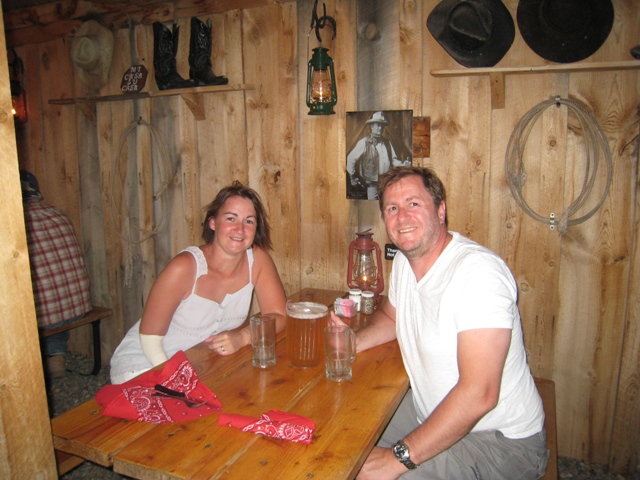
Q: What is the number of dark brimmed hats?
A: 2